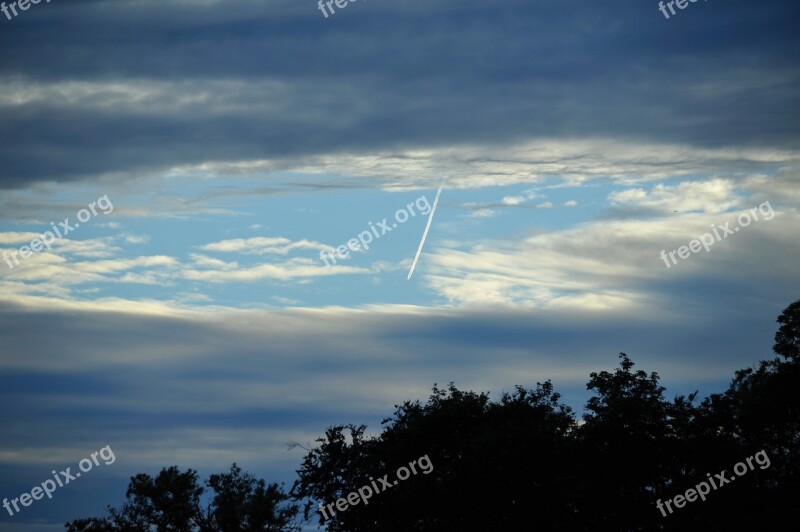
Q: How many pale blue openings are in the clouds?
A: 1